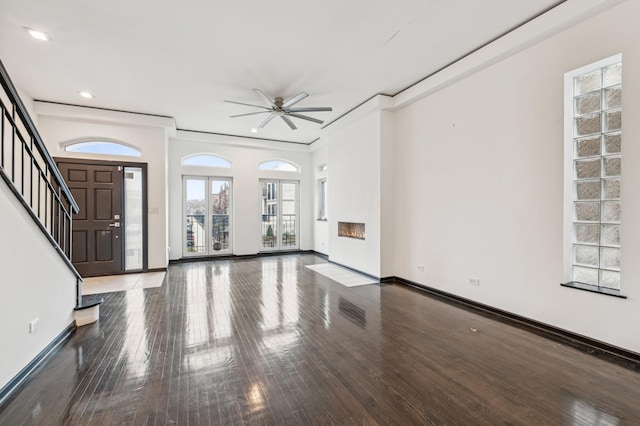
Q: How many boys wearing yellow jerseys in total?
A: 0